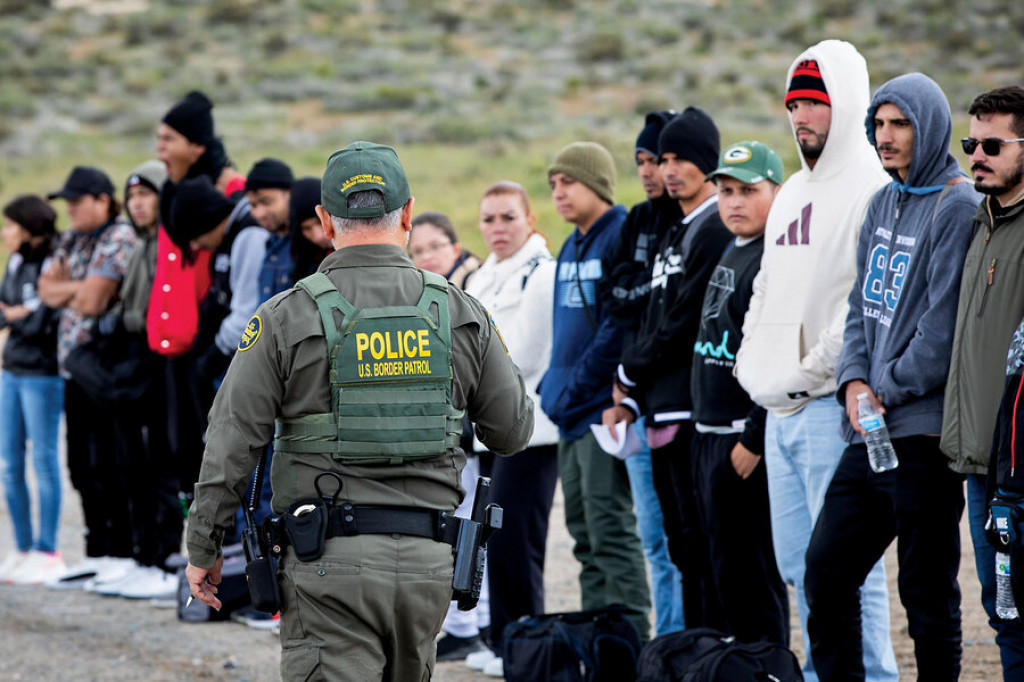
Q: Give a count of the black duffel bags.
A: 2